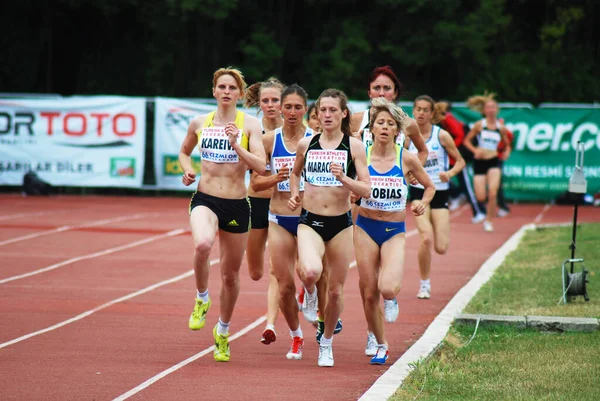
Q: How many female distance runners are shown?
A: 9